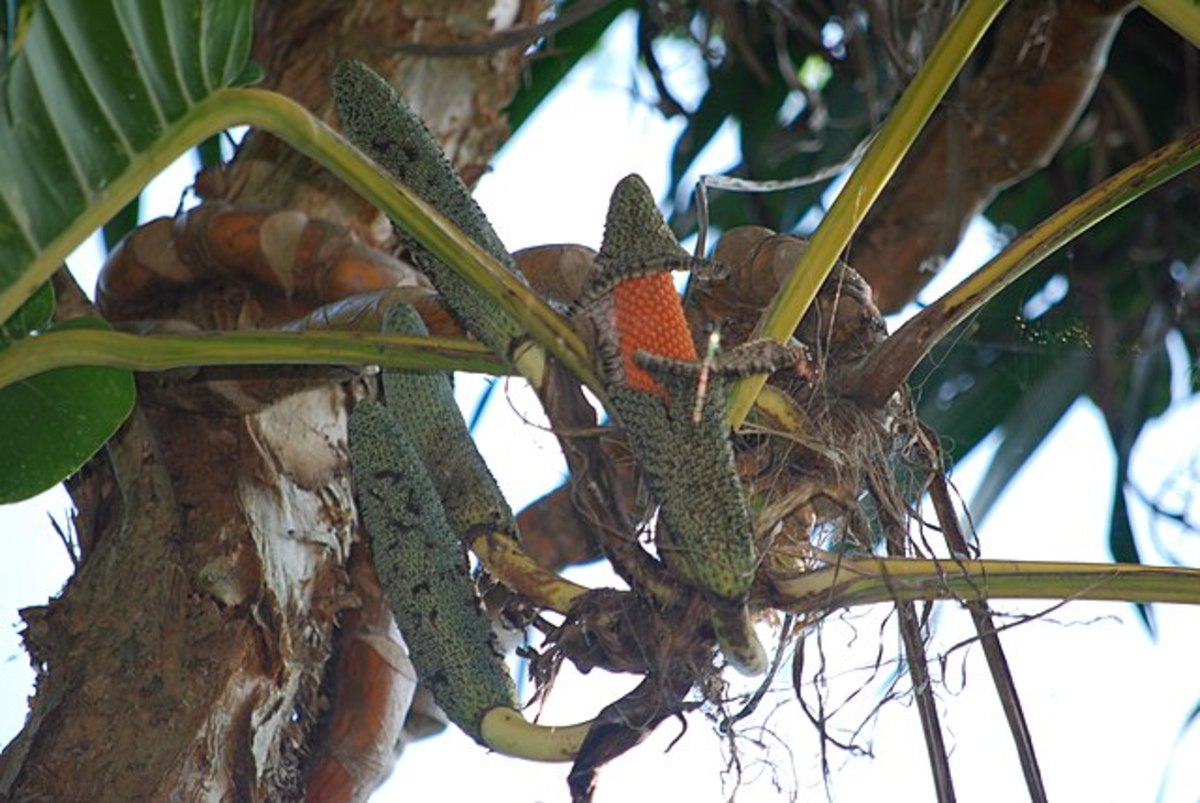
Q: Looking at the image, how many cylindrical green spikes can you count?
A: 4